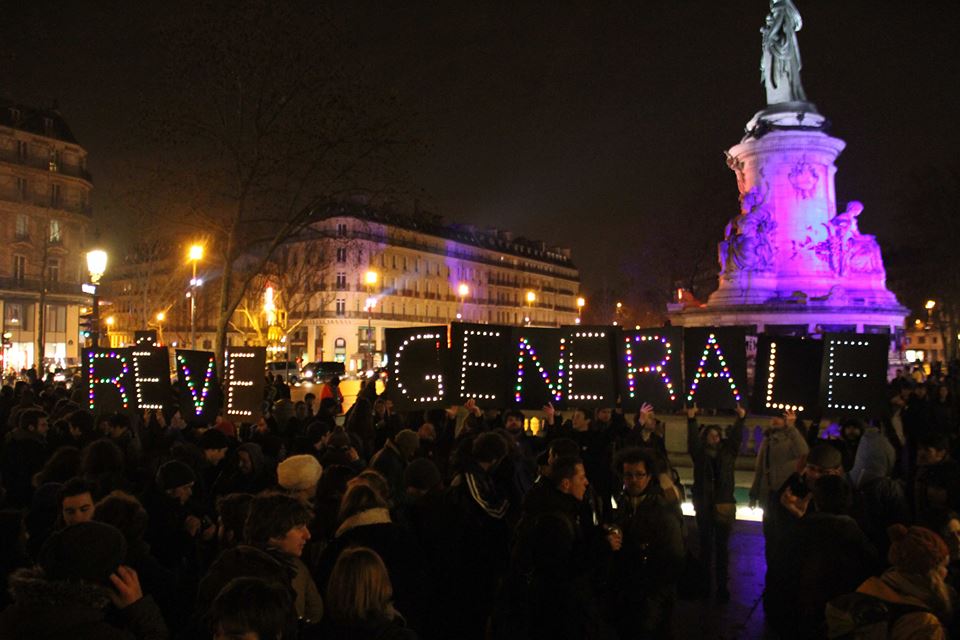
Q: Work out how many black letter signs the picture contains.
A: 12